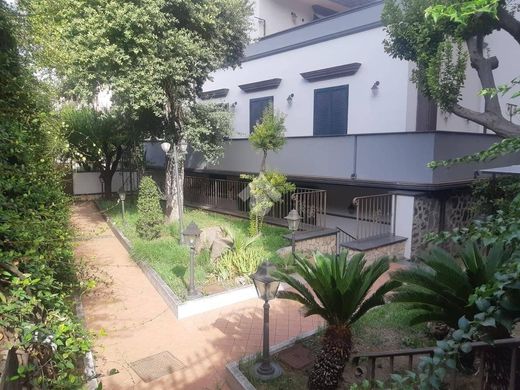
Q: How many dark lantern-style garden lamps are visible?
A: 4